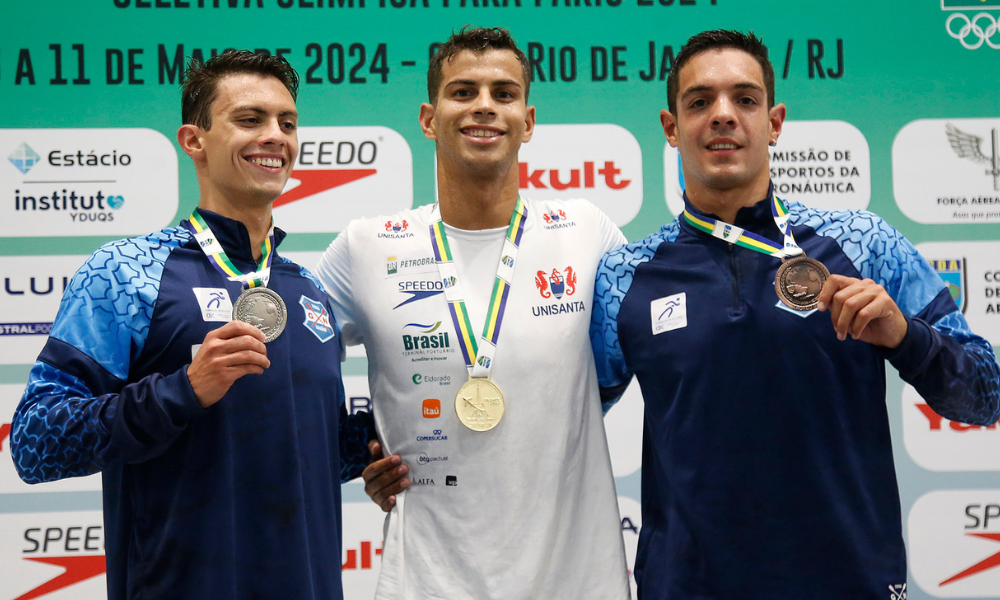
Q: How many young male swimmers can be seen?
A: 3